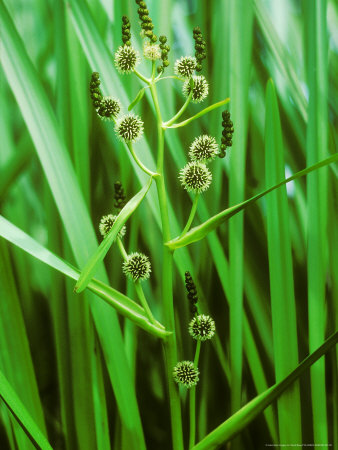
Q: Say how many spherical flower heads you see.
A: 12